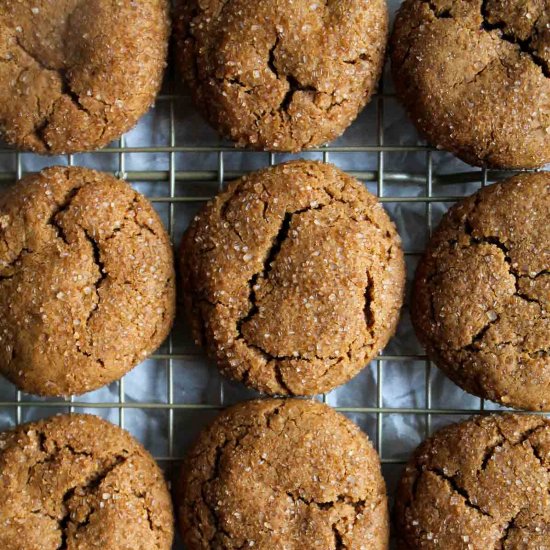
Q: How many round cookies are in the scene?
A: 9